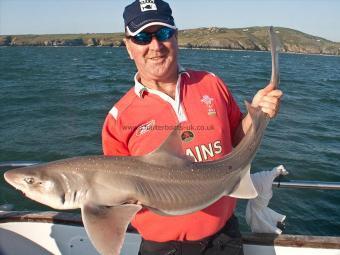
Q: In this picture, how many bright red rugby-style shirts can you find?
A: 1